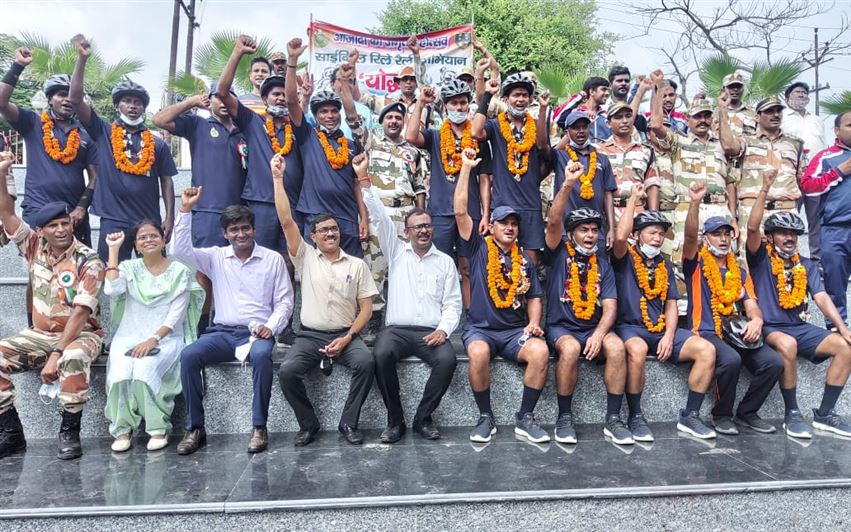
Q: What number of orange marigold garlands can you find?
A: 12